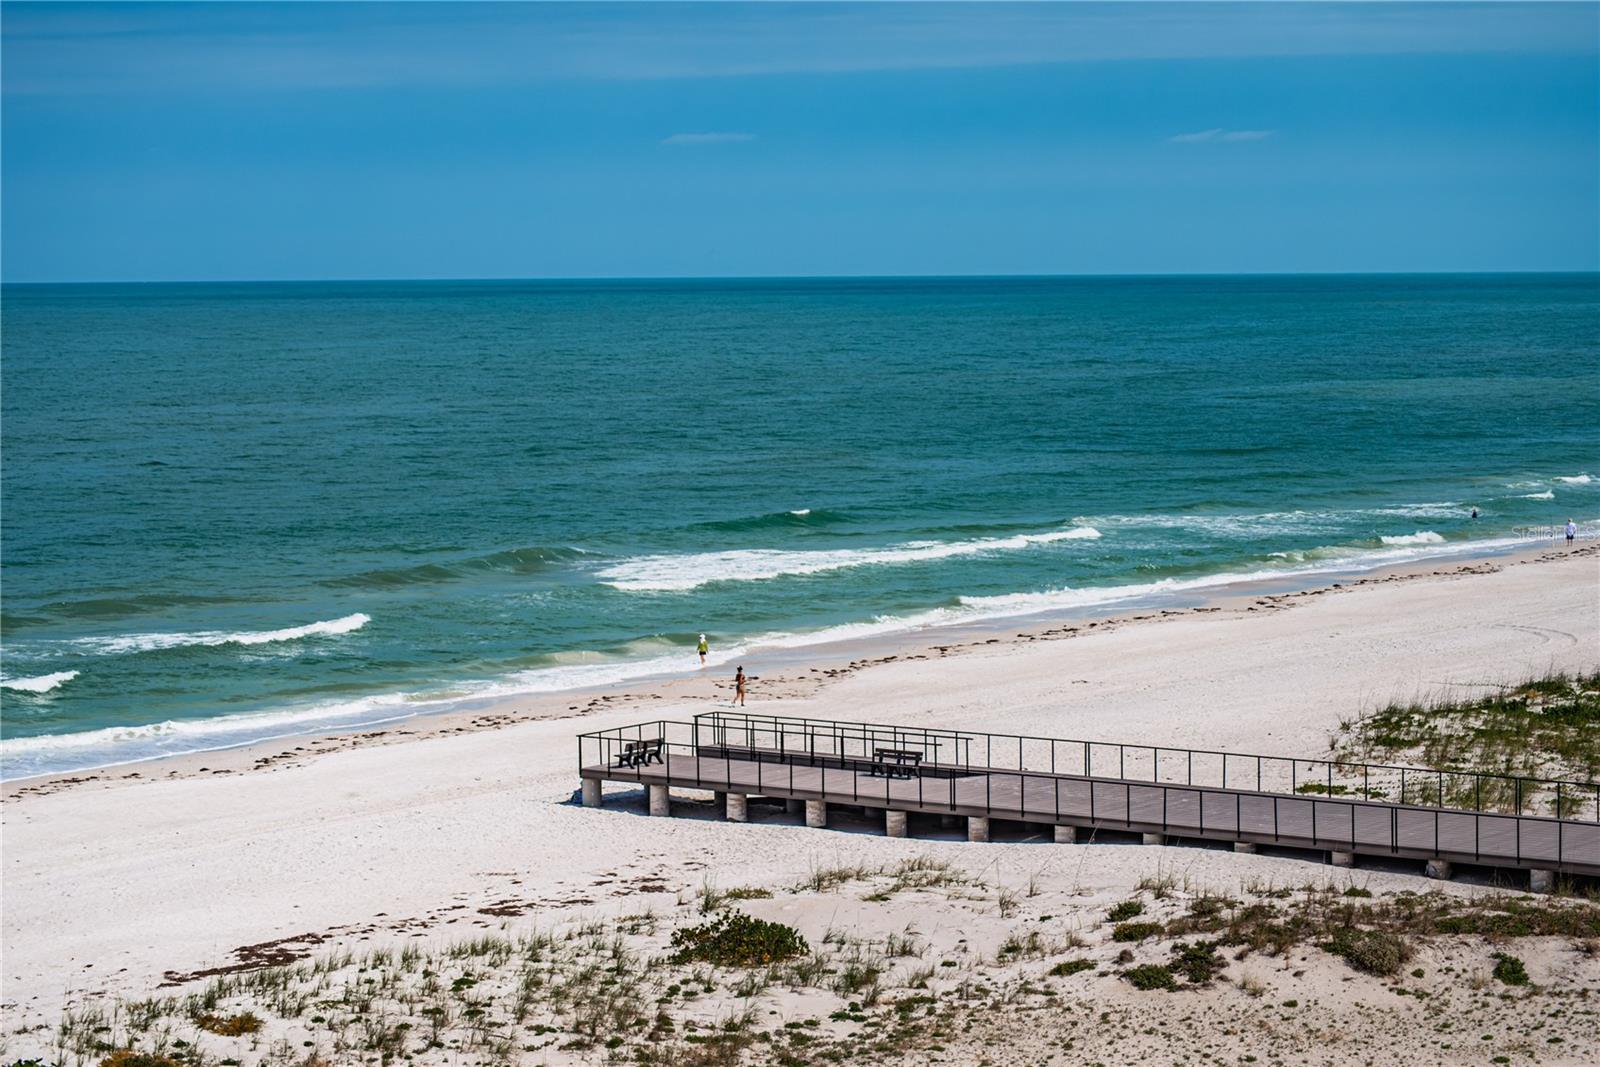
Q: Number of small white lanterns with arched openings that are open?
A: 0